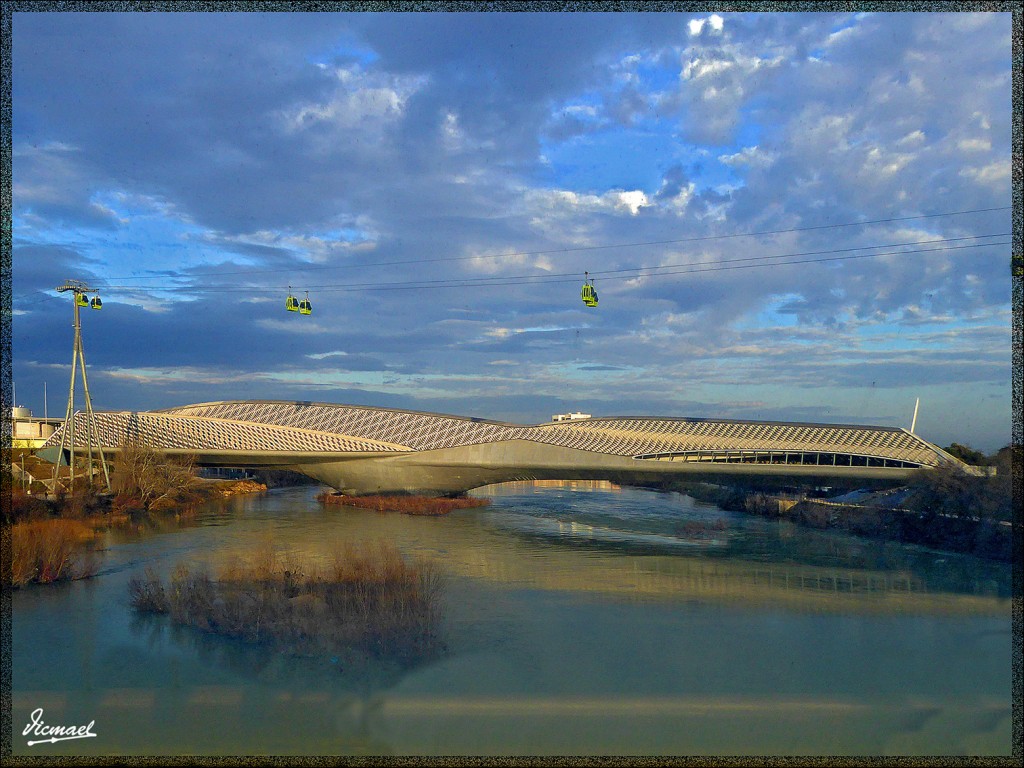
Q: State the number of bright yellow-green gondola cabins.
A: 6